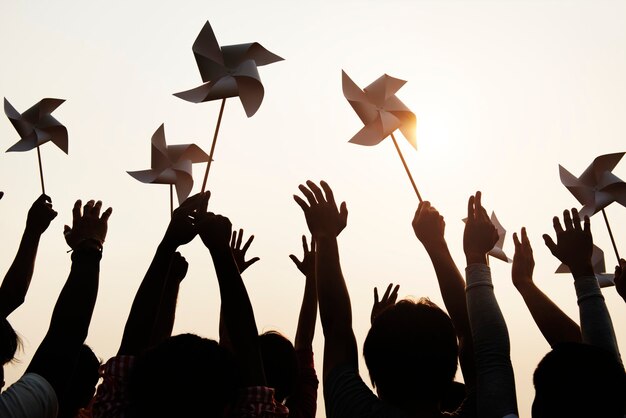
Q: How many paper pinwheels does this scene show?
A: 7